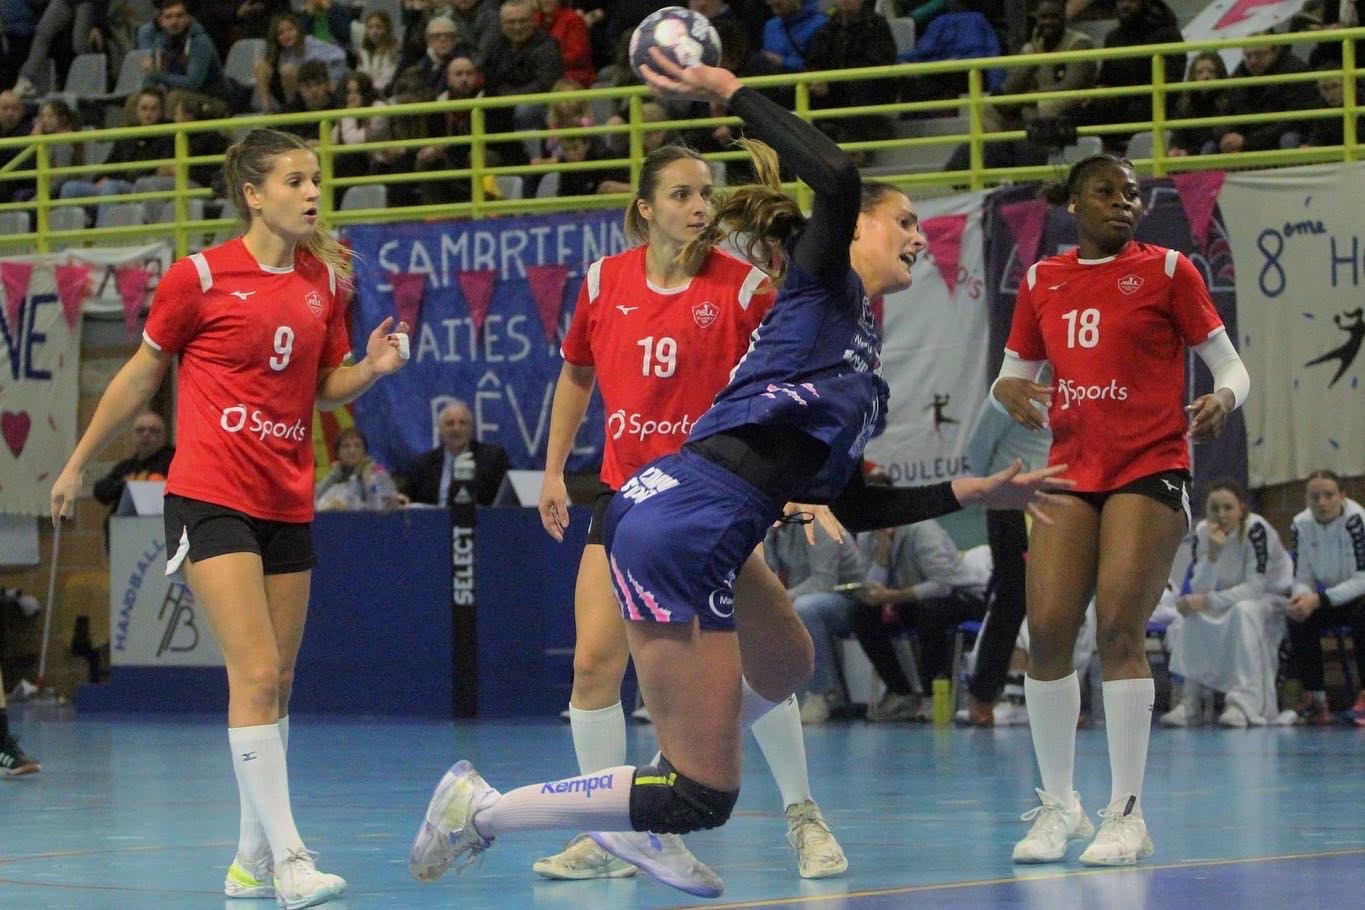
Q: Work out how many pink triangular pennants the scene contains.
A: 9